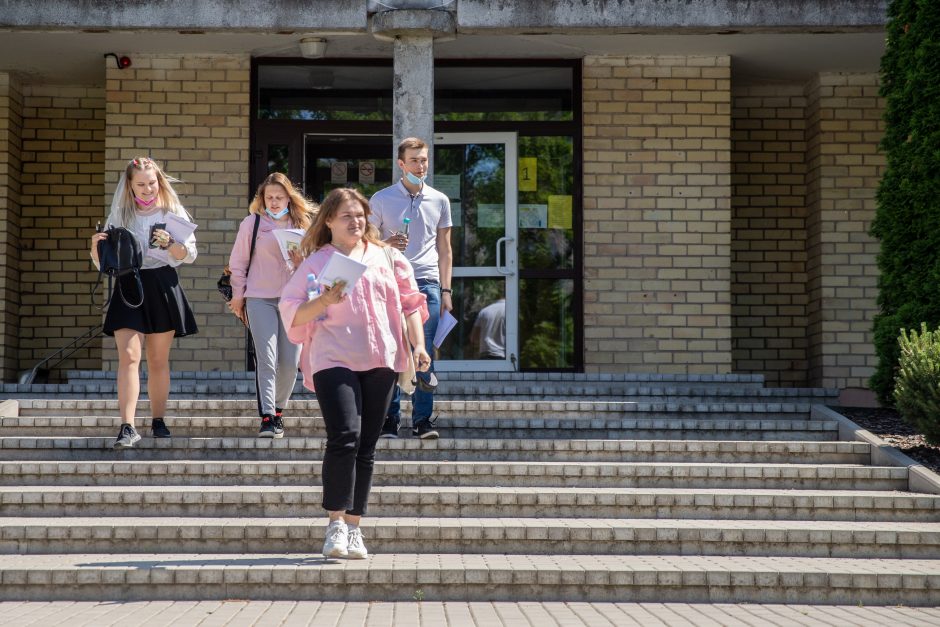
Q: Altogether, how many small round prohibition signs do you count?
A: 2